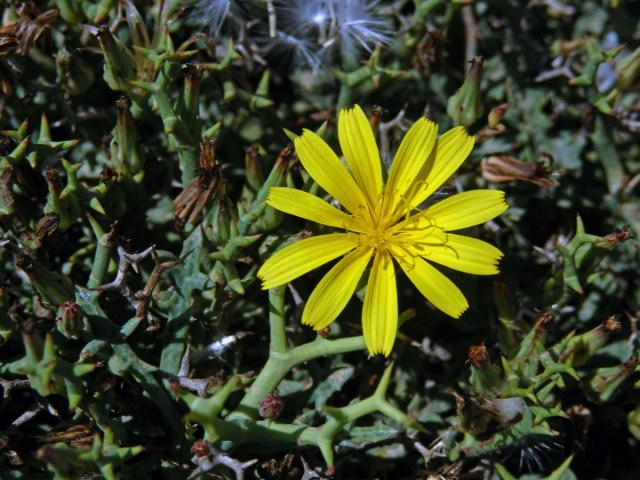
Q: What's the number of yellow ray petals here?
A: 11